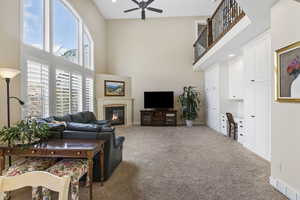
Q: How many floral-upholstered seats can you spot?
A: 2